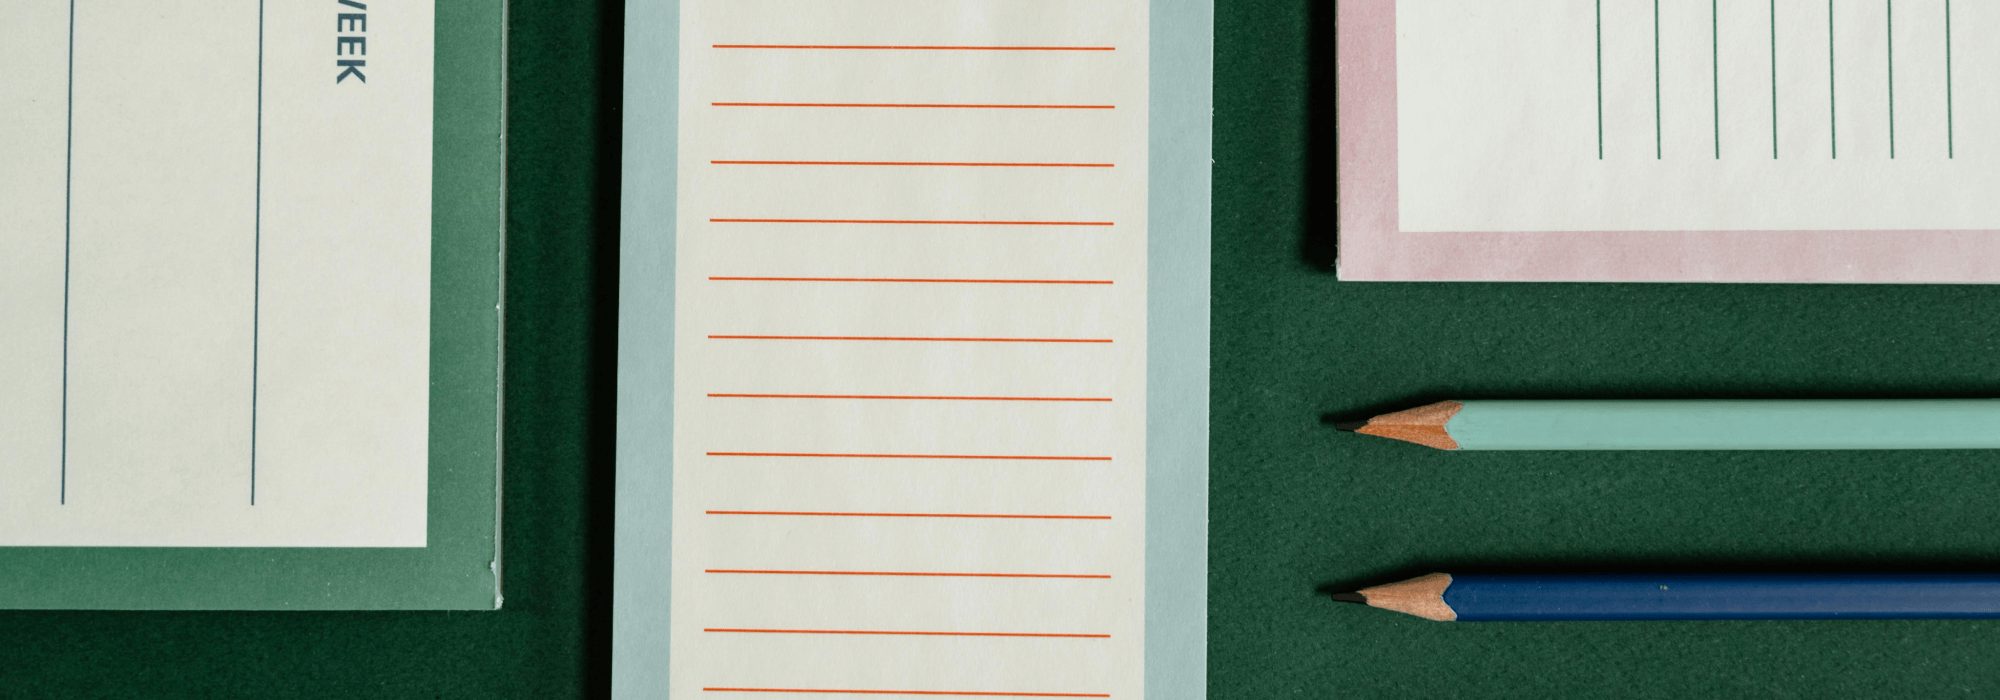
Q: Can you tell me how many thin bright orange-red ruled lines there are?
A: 12